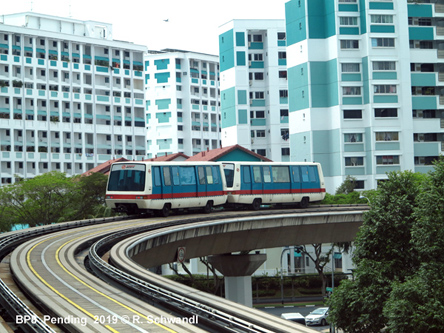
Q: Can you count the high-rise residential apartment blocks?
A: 4